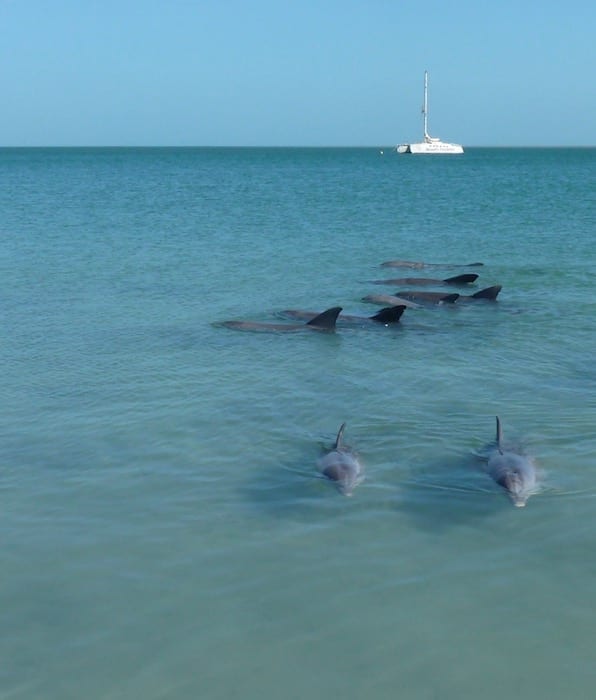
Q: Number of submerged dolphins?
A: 8